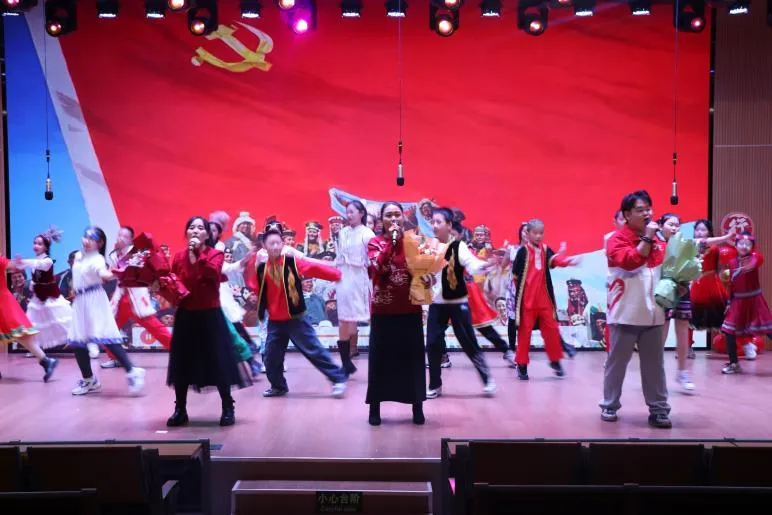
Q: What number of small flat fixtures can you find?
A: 10